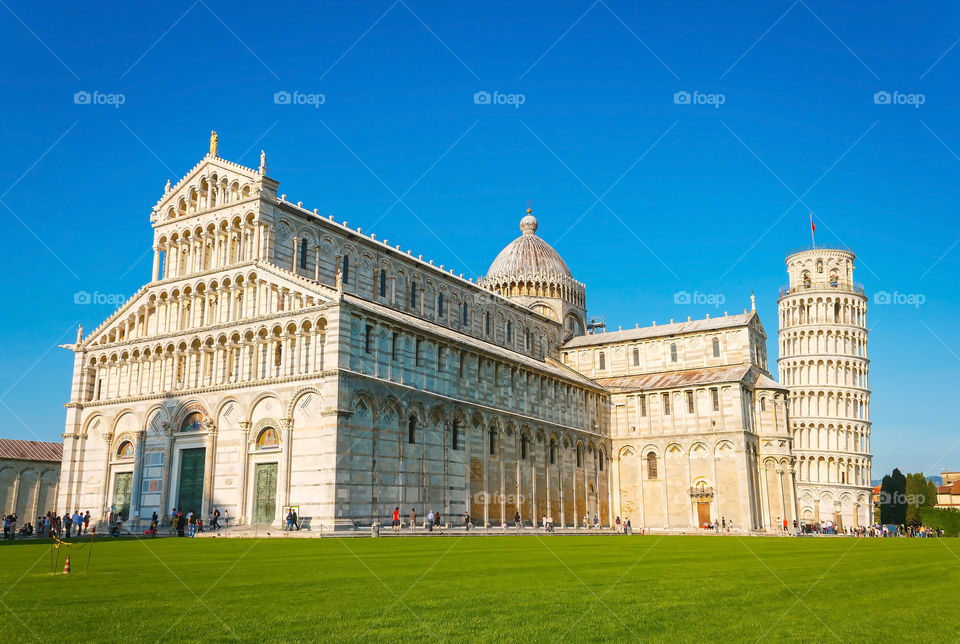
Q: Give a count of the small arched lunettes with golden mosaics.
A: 3